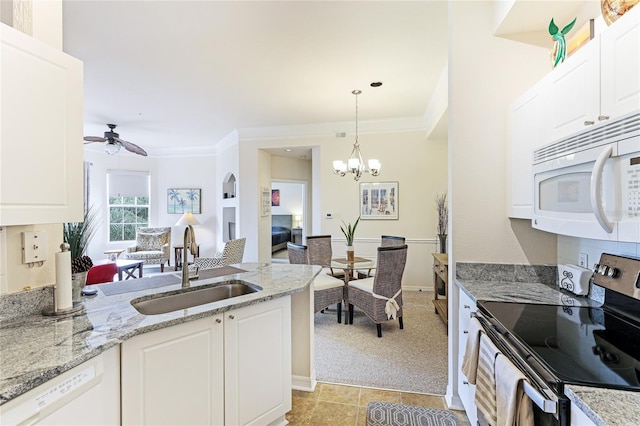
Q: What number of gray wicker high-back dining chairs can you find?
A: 4